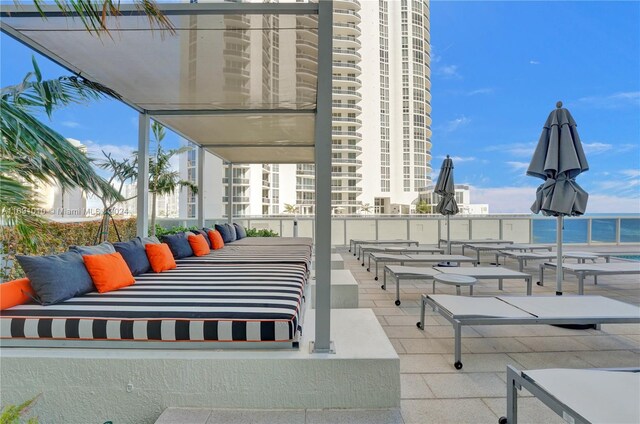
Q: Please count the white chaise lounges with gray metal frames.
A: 10